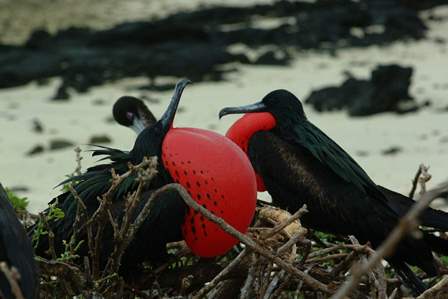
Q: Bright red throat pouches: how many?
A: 2